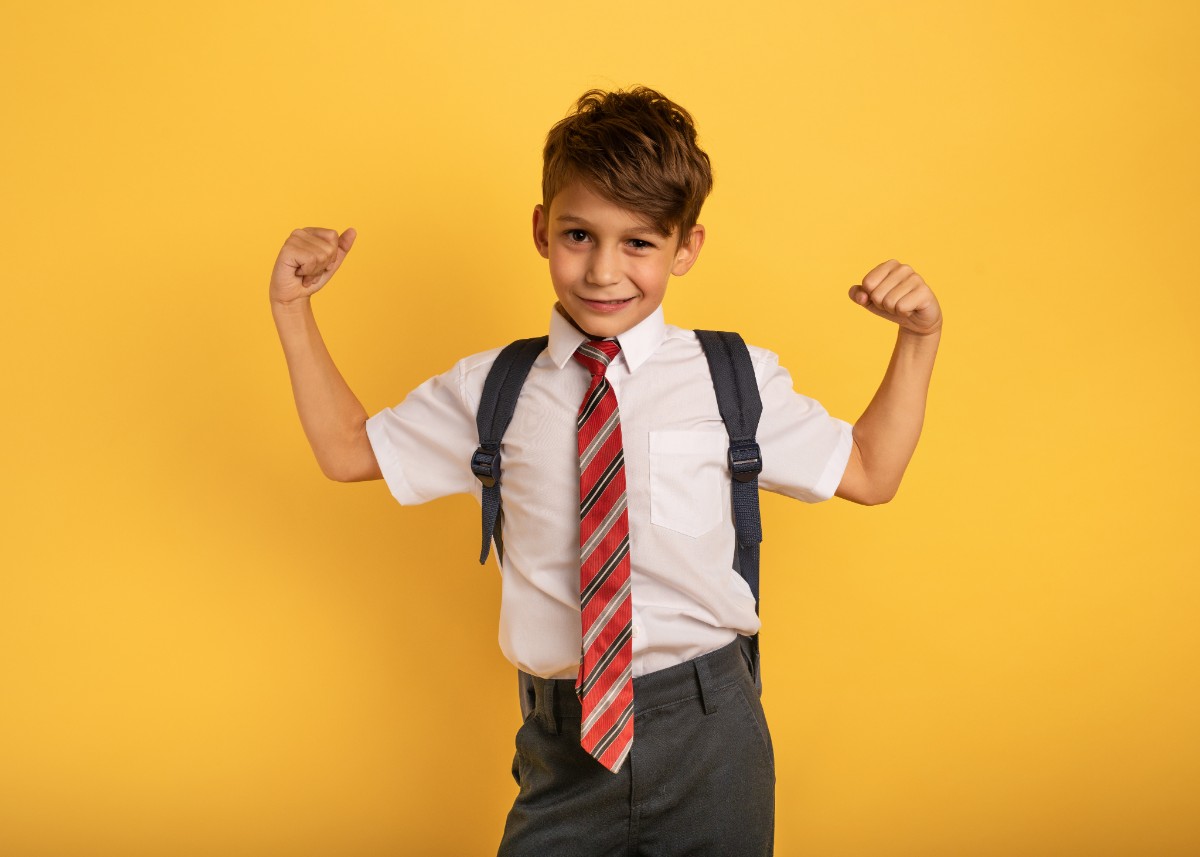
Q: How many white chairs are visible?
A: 0